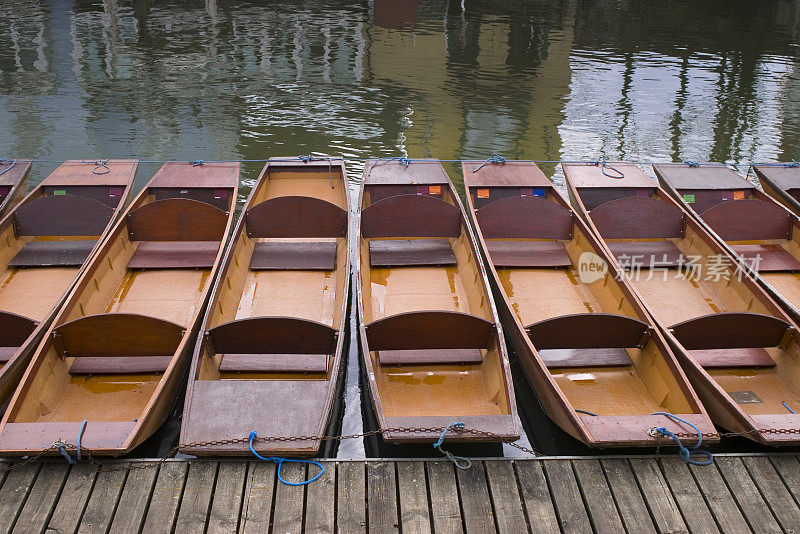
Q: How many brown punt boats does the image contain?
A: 9